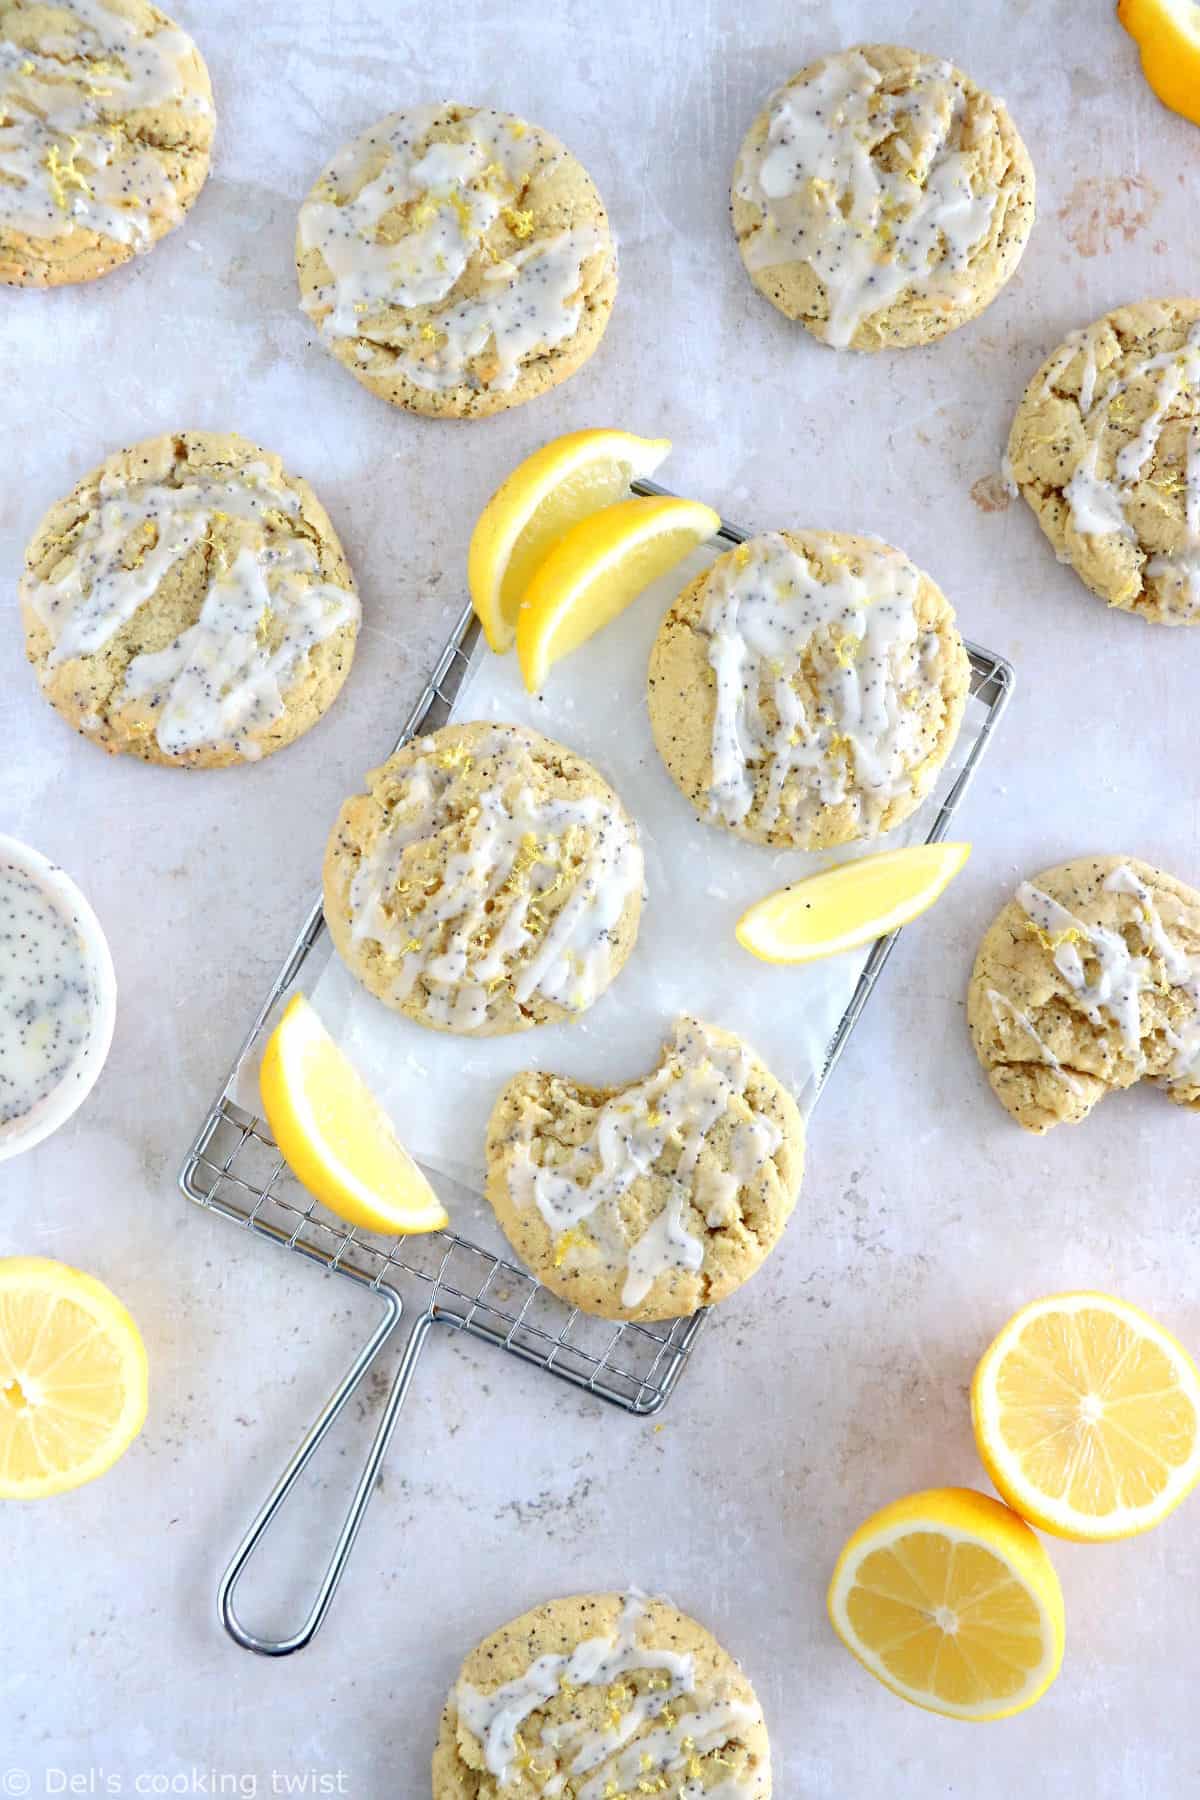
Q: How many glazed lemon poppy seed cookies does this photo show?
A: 10